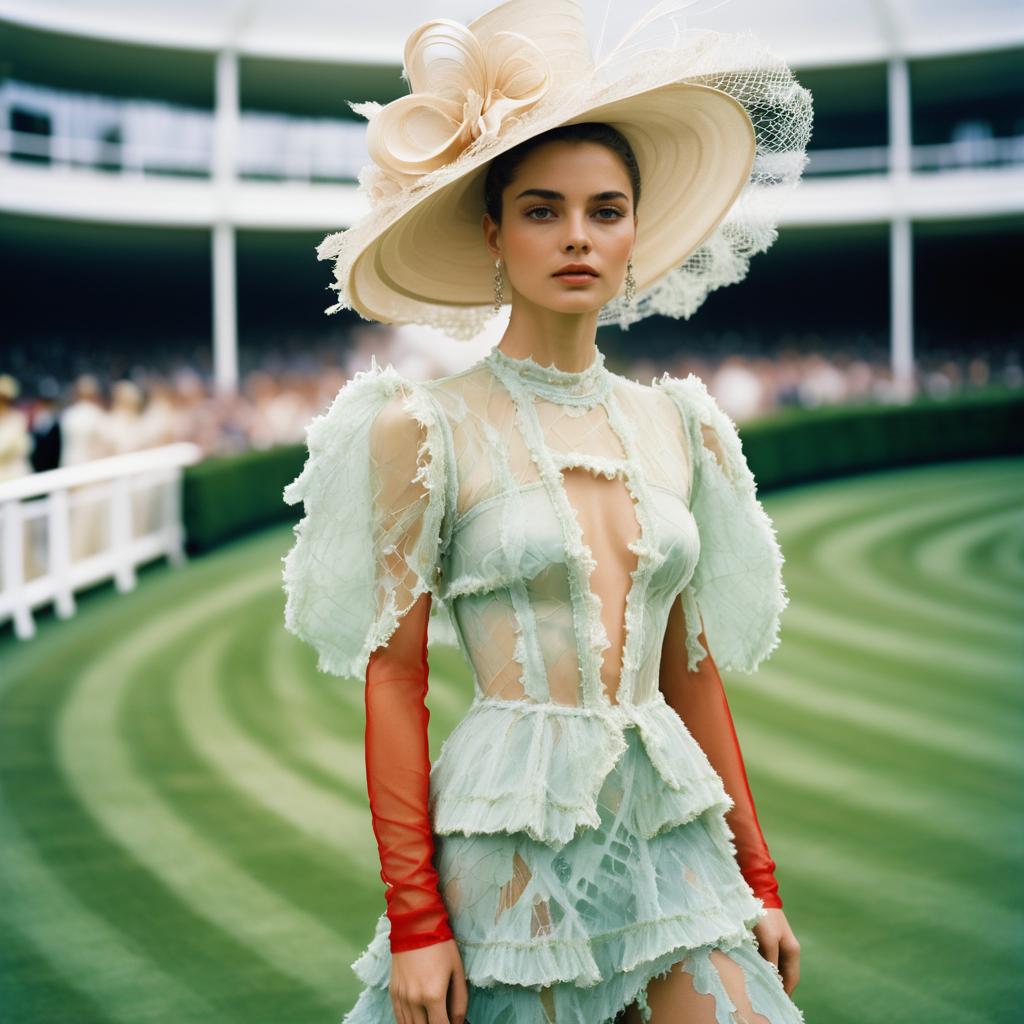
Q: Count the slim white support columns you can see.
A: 2